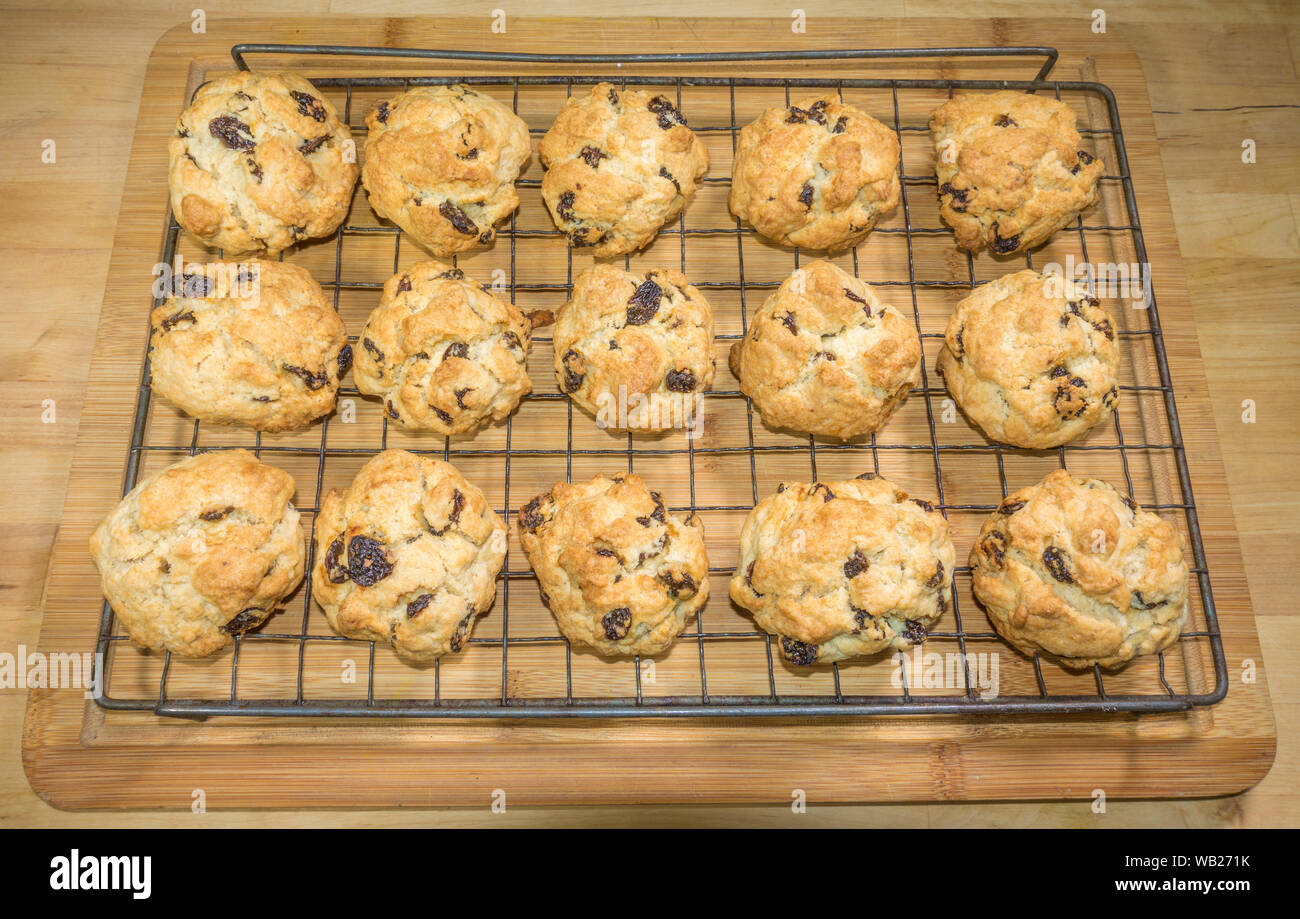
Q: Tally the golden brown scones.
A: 15